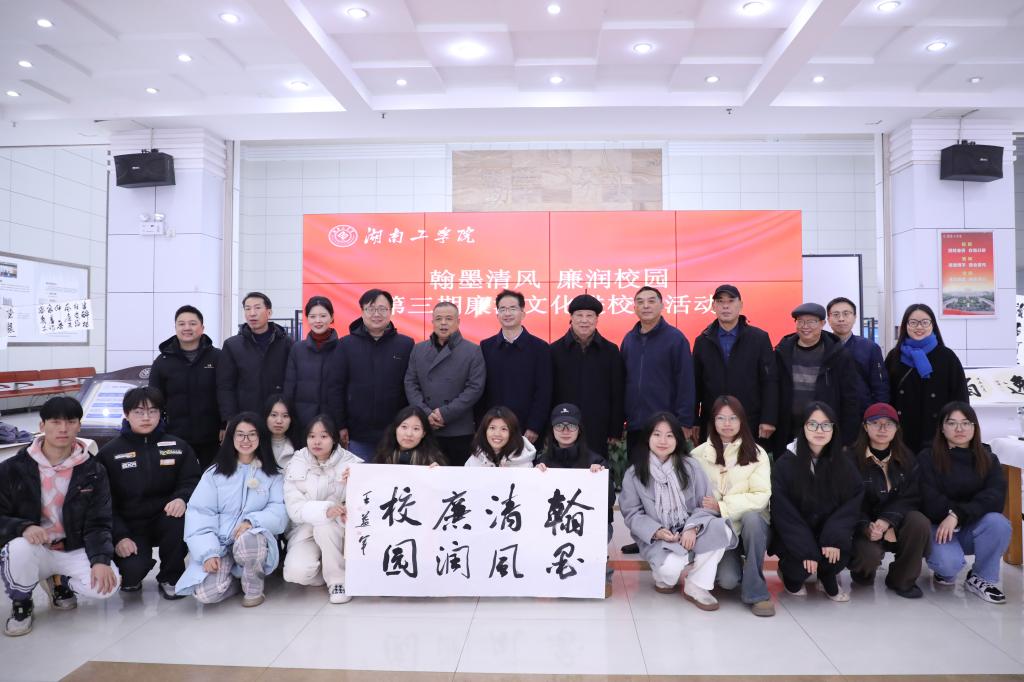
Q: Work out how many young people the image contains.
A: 13